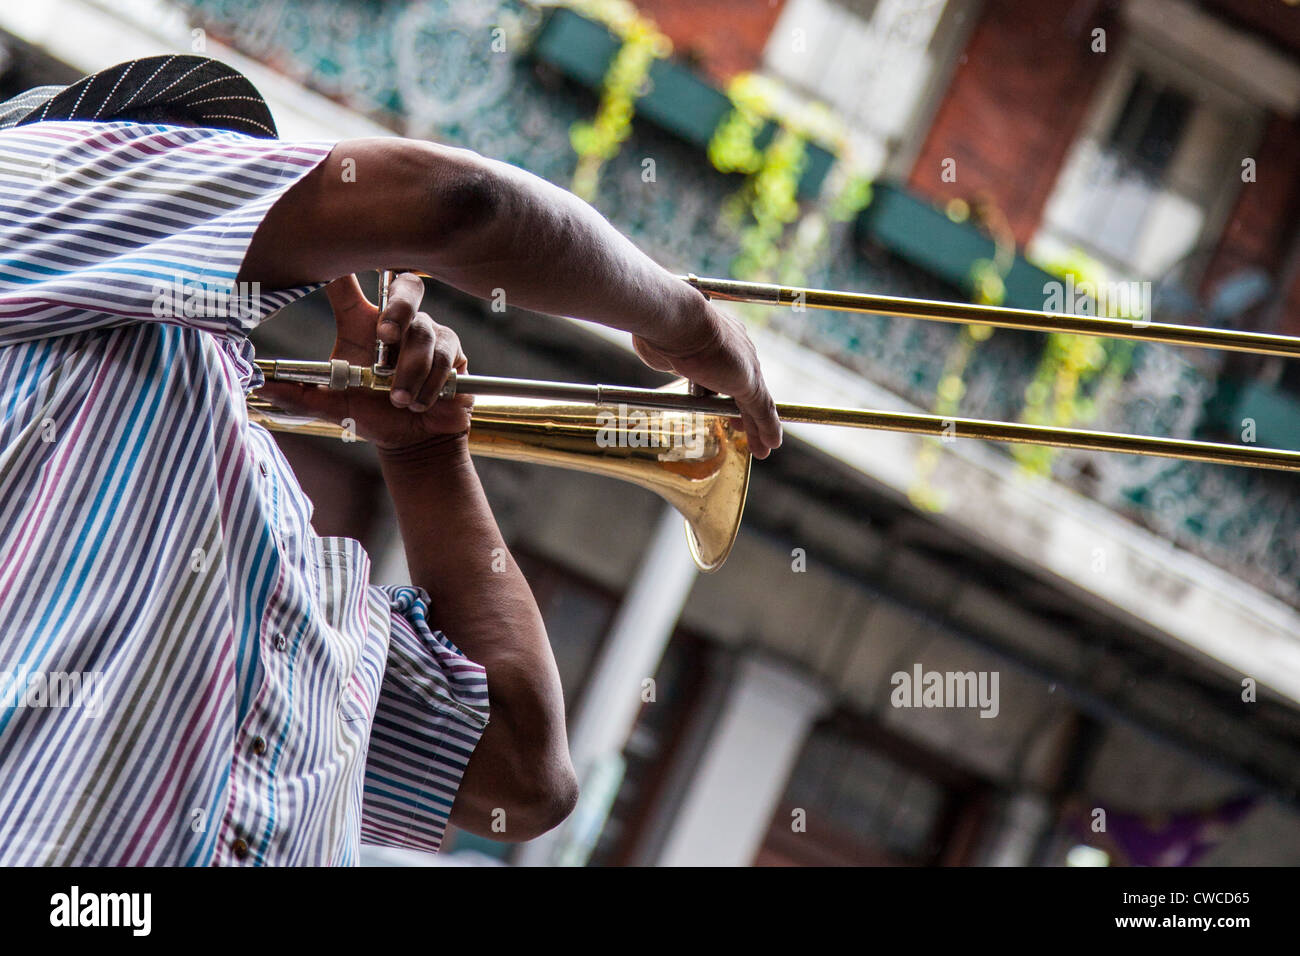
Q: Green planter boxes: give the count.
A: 3